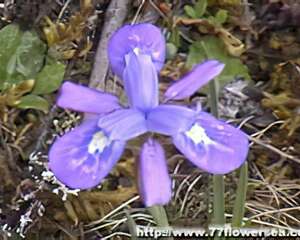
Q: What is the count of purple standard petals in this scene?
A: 3